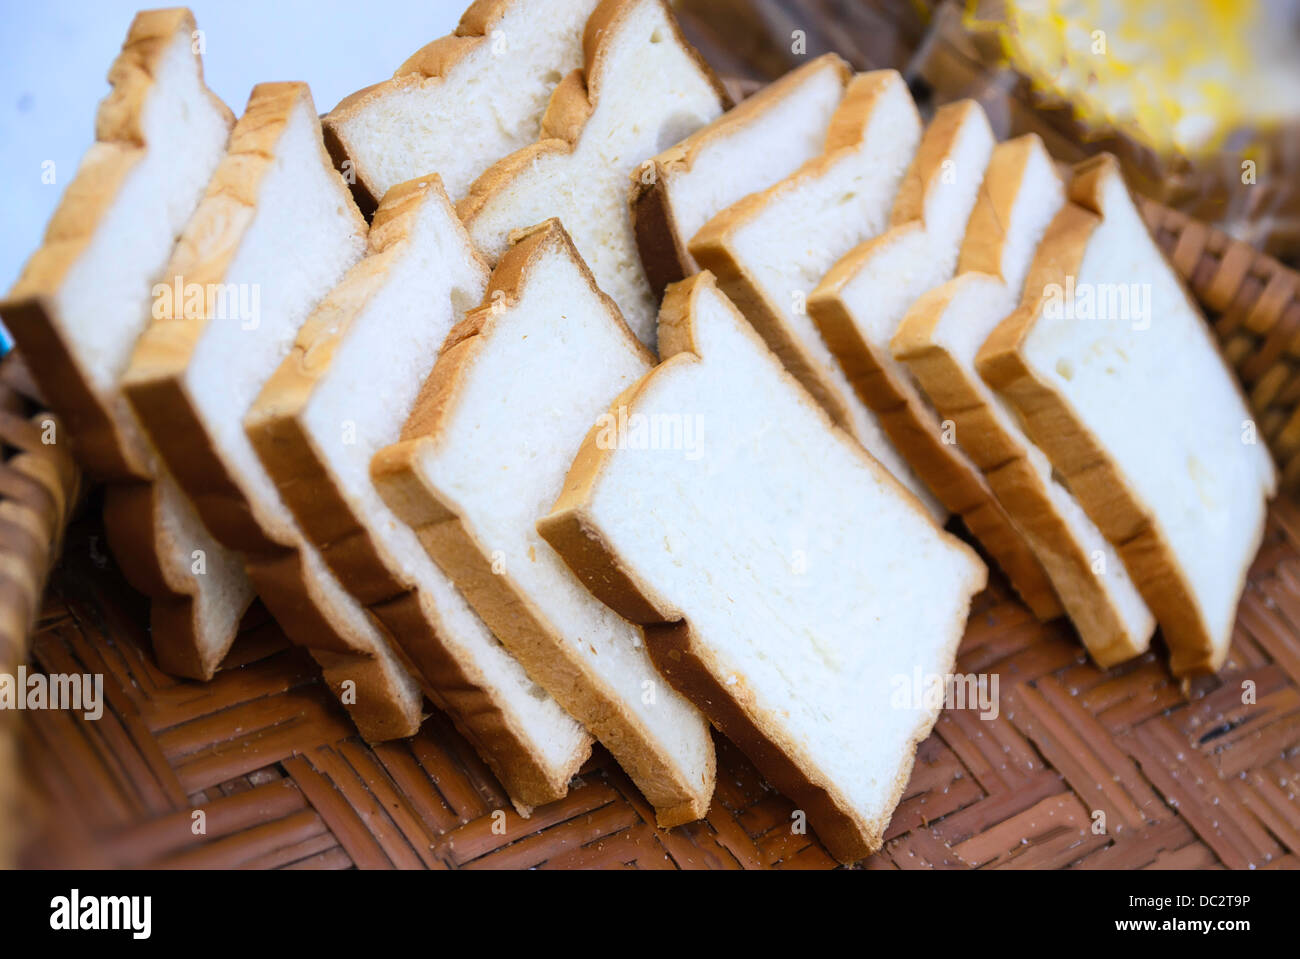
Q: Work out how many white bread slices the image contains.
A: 12